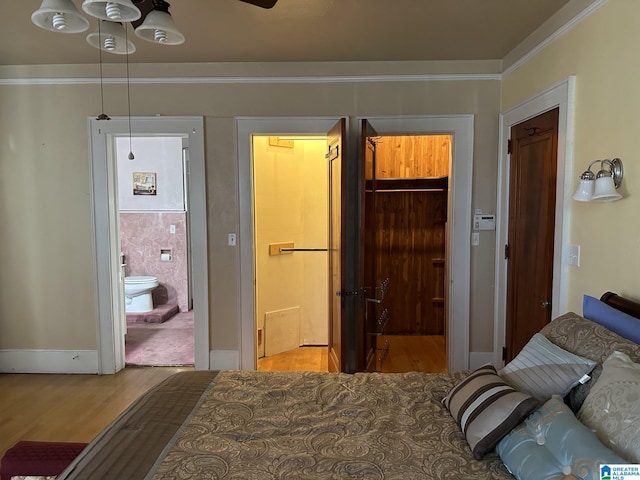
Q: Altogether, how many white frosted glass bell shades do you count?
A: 6